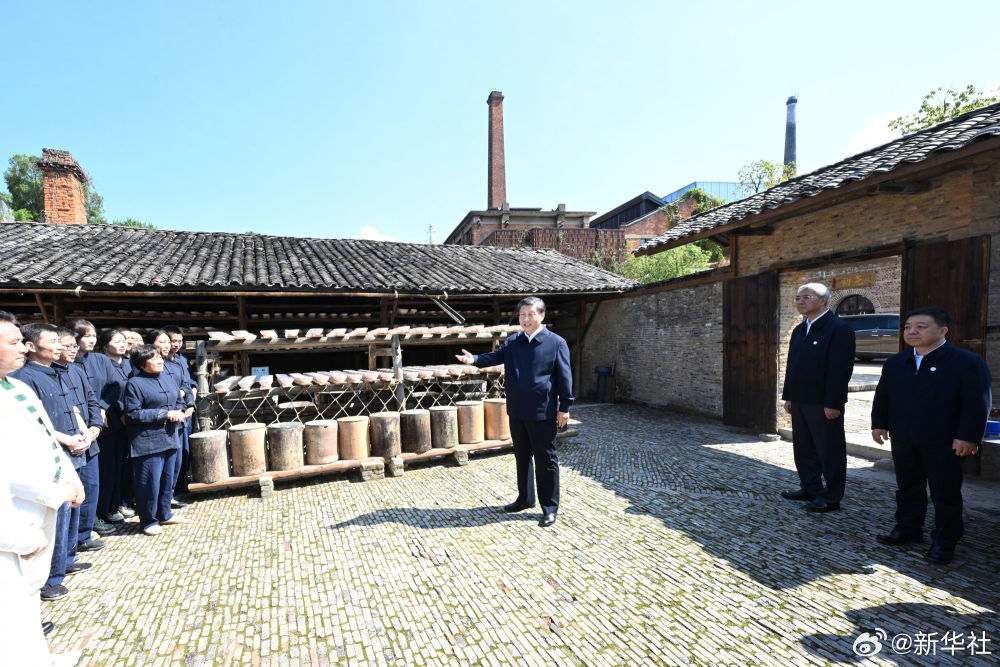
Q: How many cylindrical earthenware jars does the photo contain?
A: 10